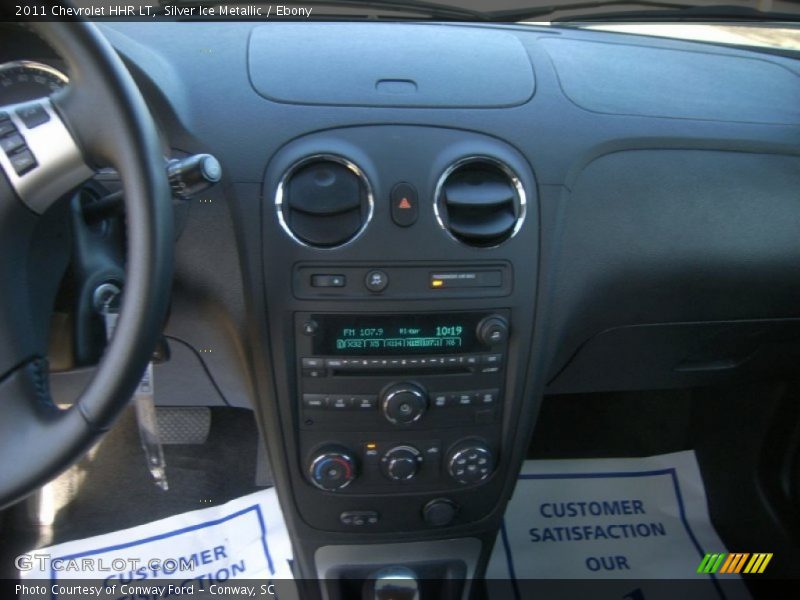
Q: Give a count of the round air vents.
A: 2